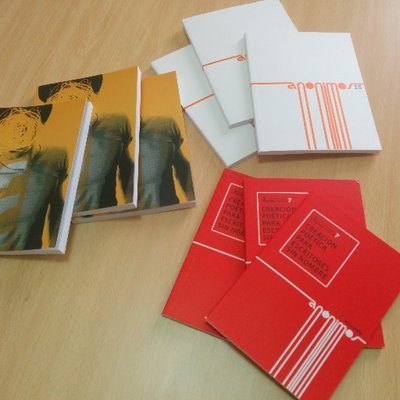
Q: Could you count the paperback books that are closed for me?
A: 9